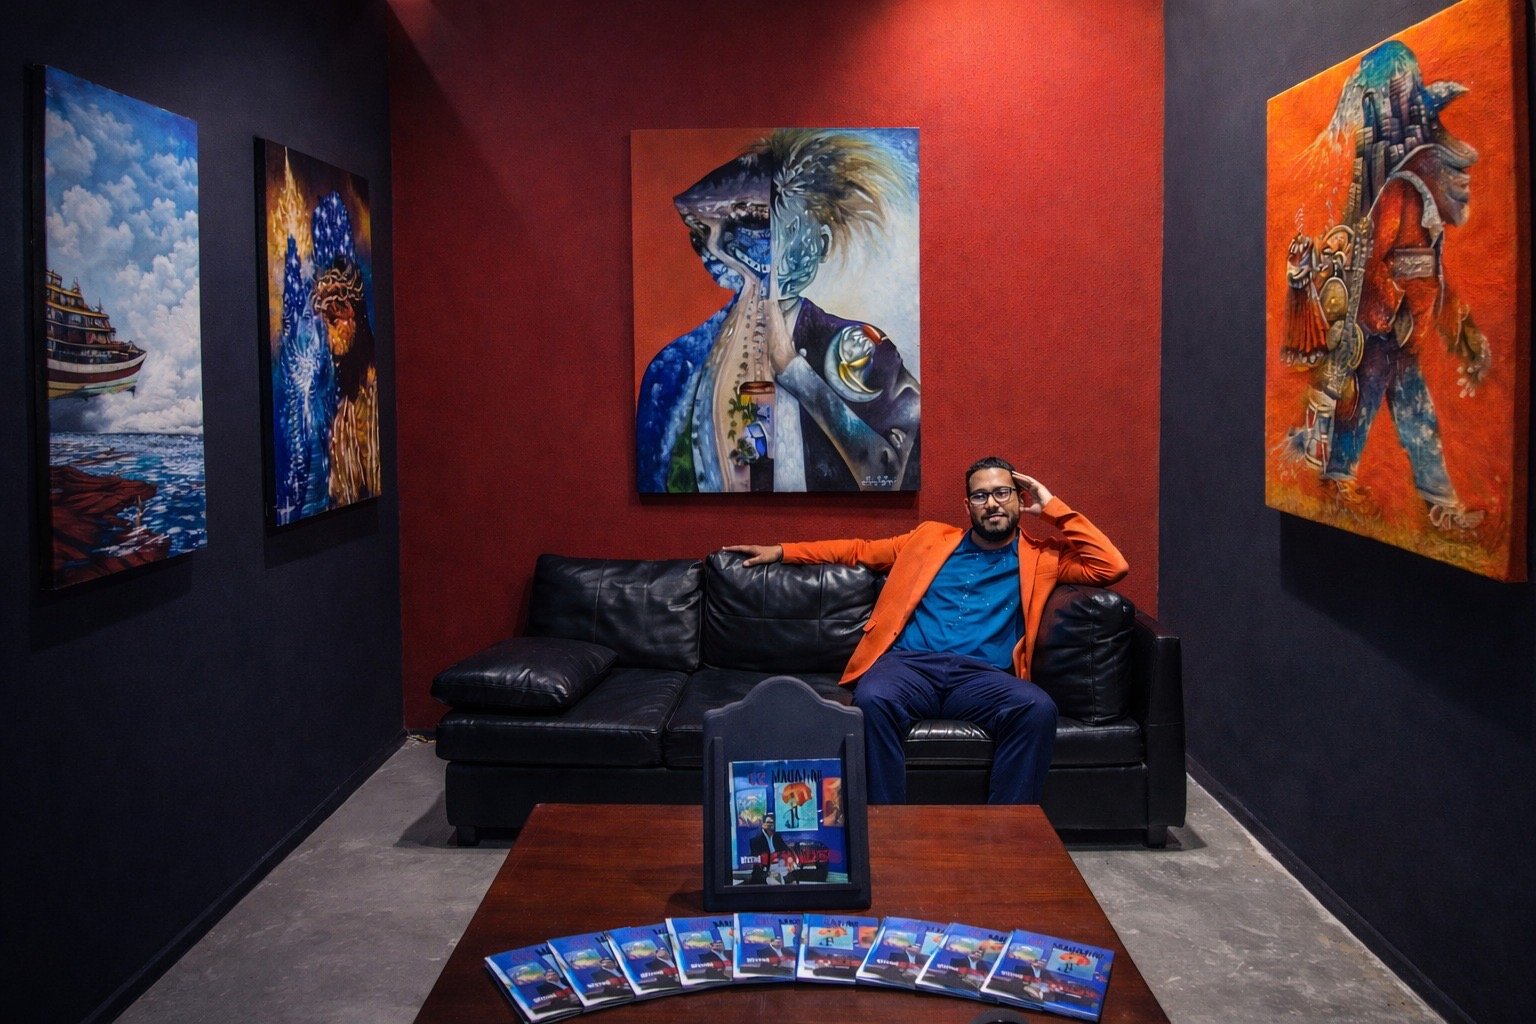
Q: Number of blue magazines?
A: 10